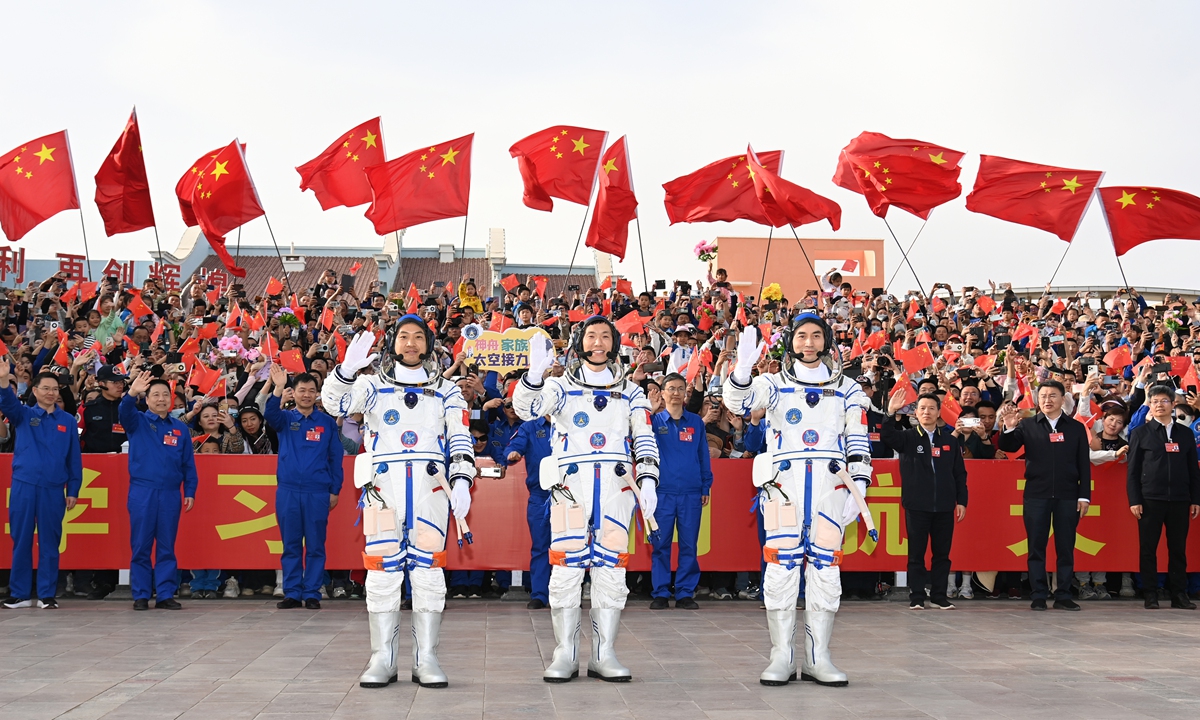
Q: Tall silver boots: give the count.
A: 6